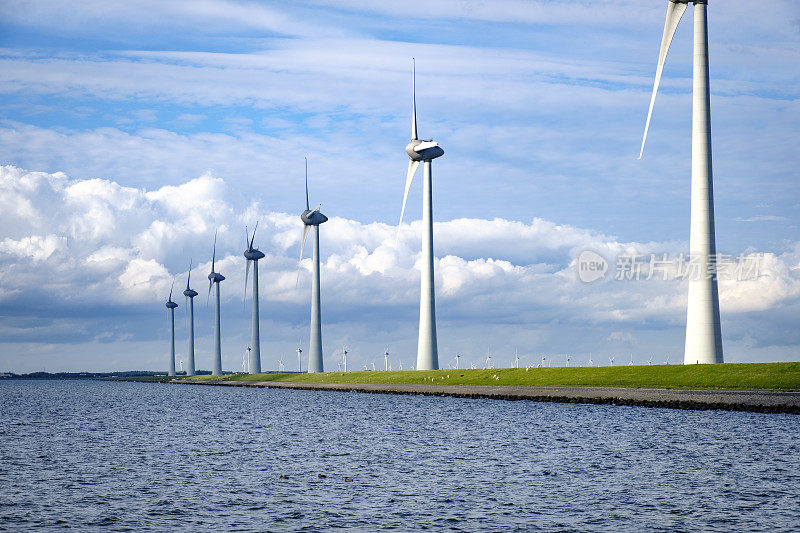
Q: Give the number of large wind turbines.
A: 7